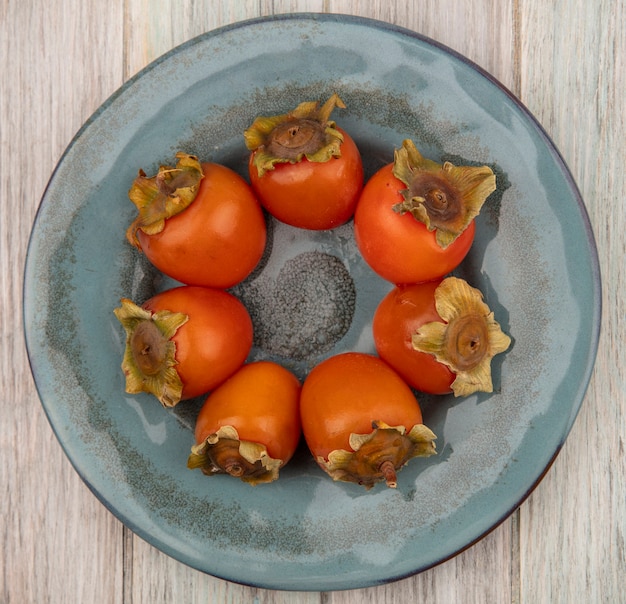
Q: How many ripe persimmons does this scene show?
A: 7